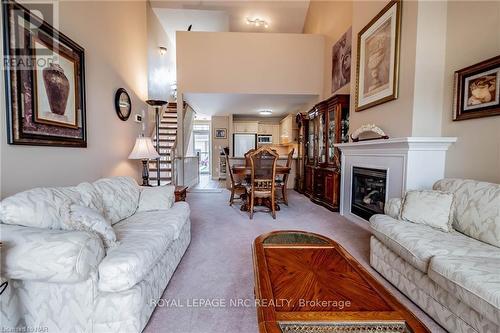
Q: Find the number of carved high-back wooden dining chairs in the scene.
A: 4